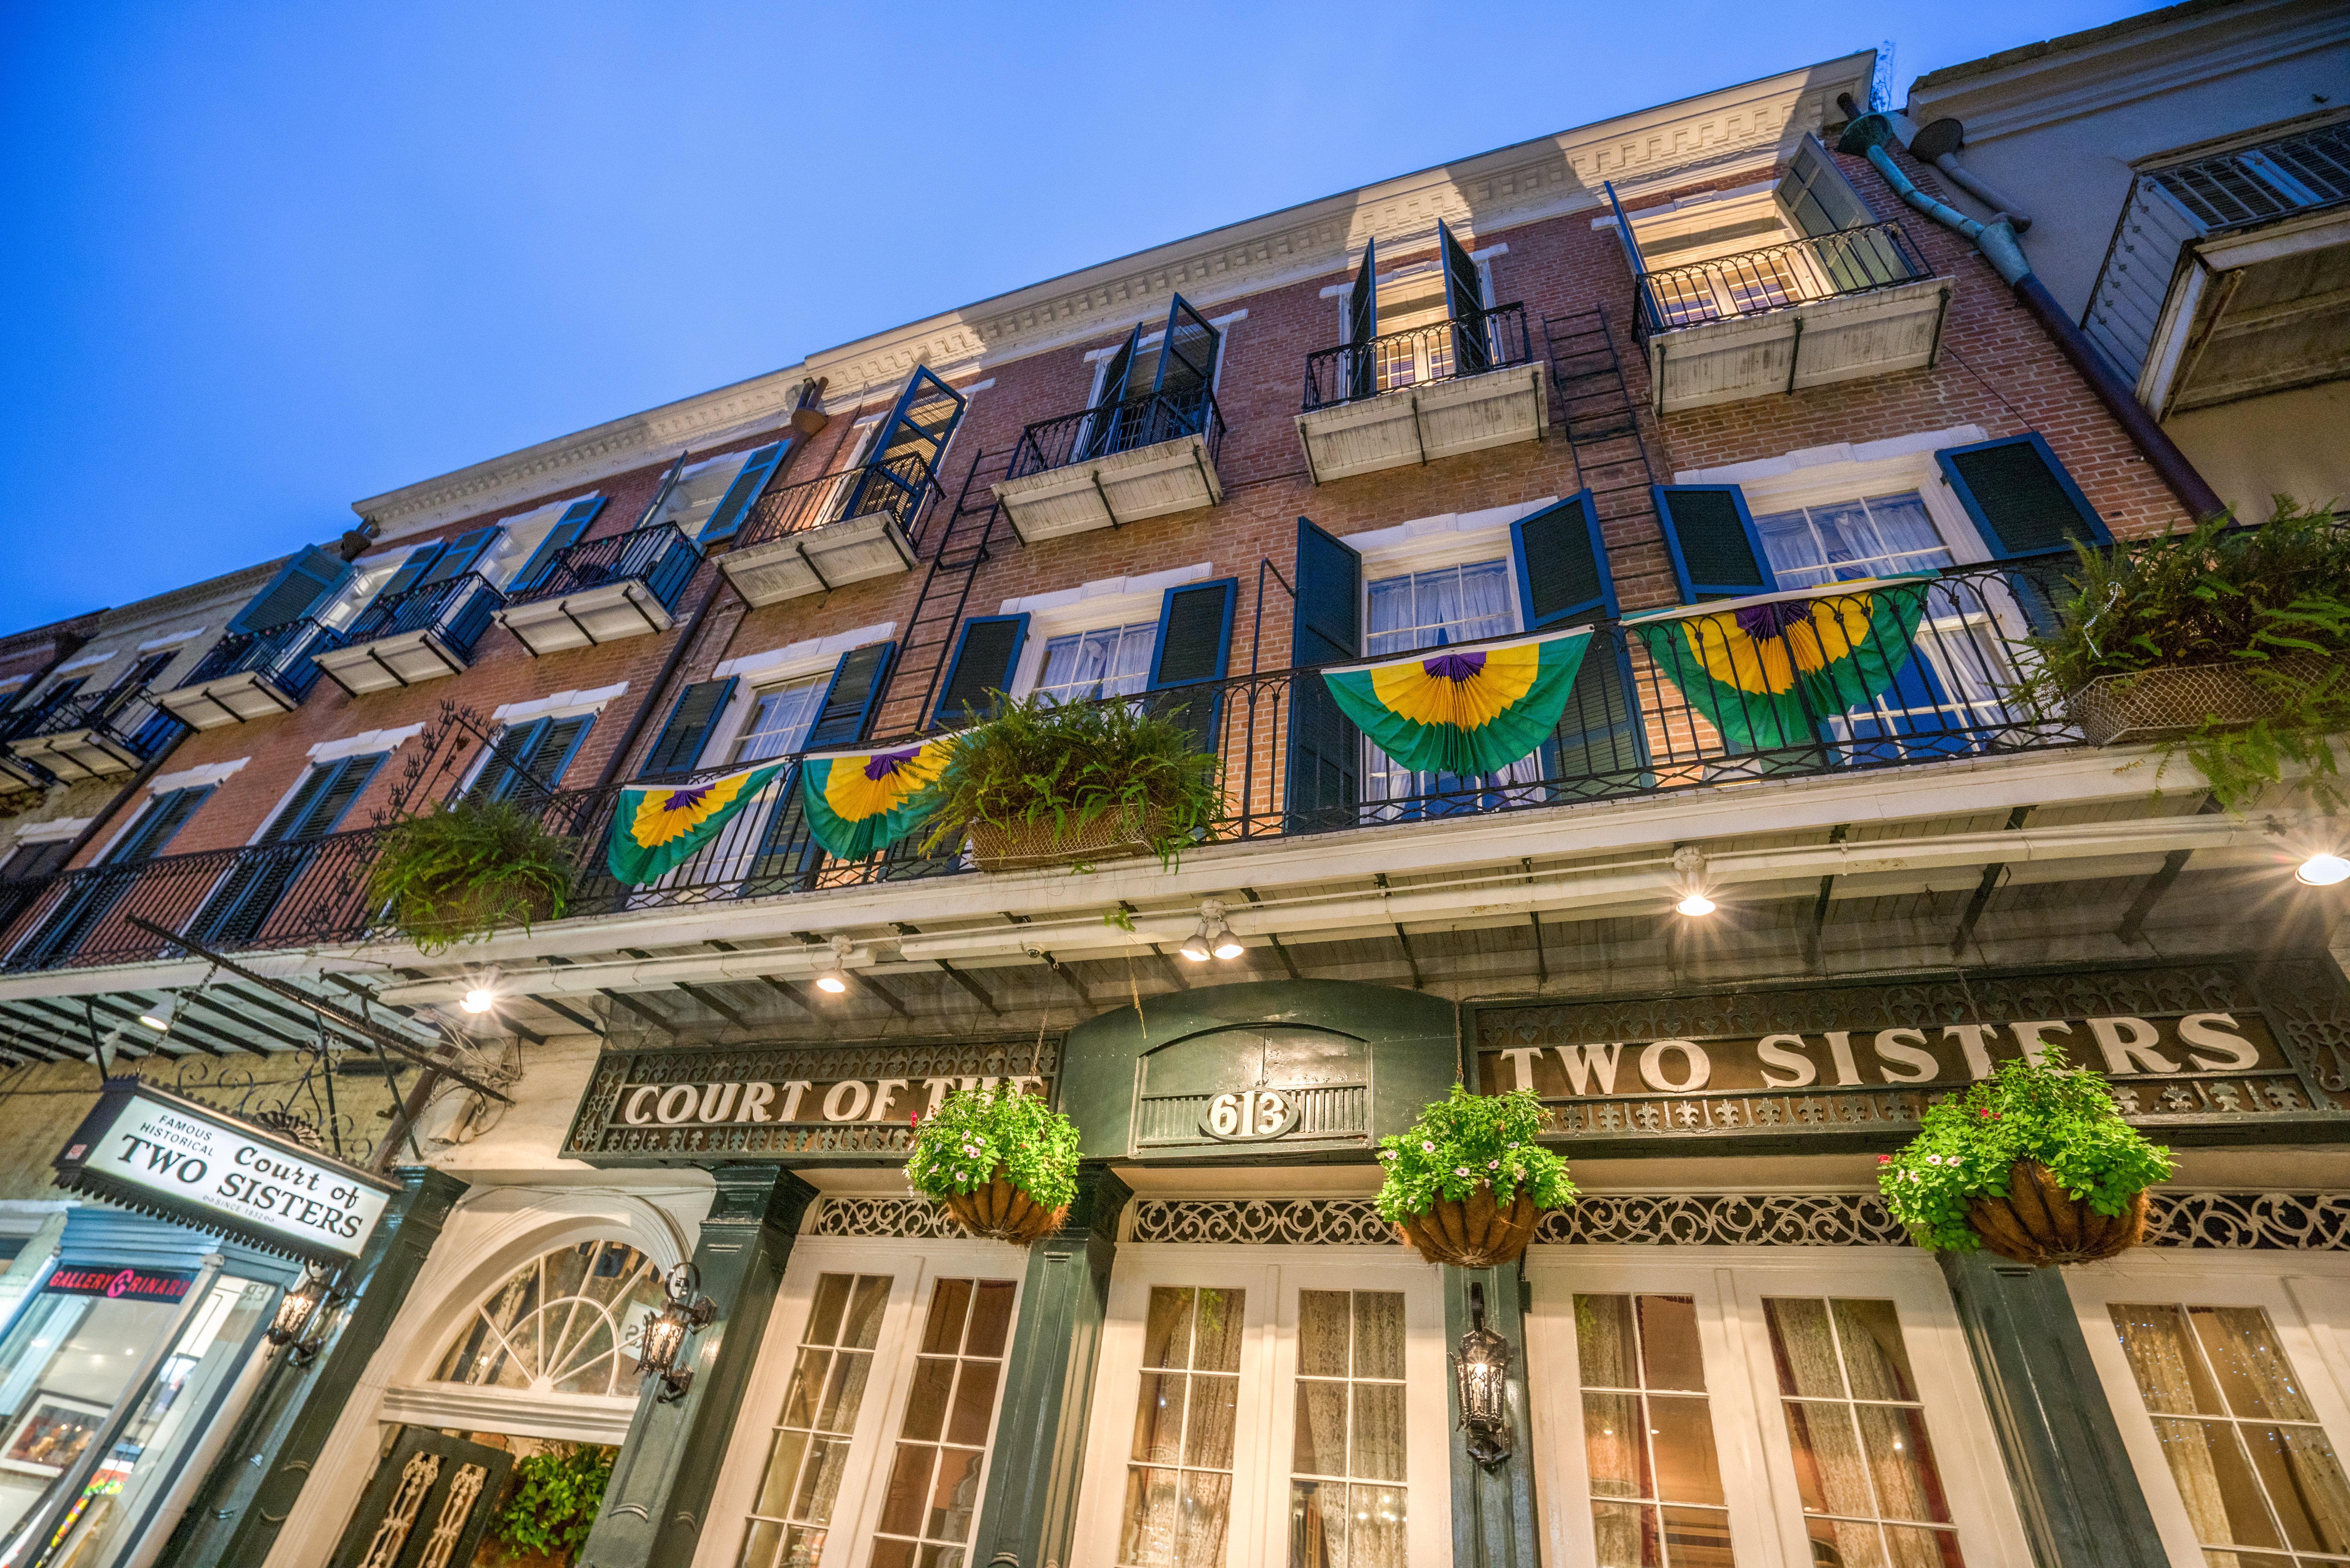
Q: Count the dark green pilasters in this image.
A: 5